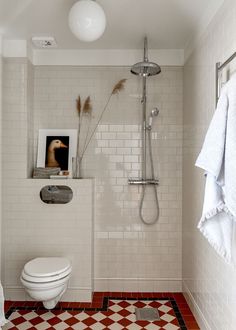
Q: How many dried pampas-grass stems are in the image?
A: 3